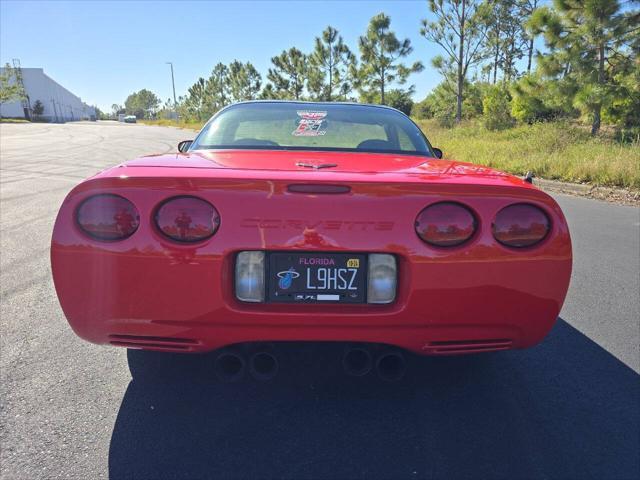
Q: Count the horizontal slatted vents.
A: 2